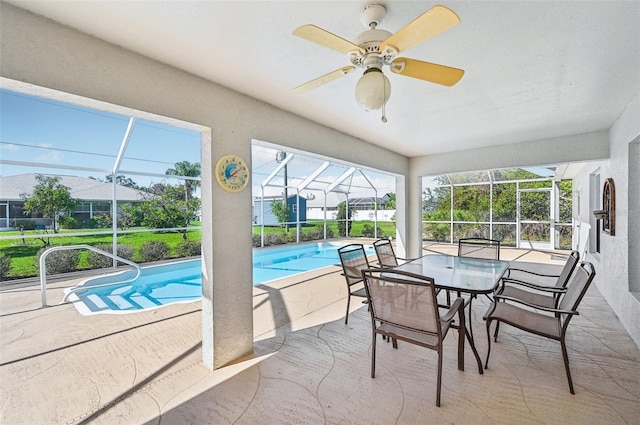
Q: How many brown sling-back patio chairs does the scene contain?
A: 6